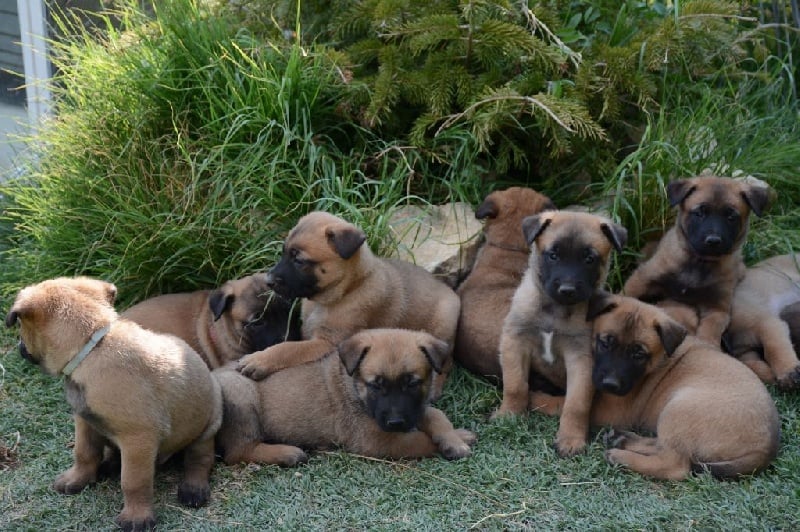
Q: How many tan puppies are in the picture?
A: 9